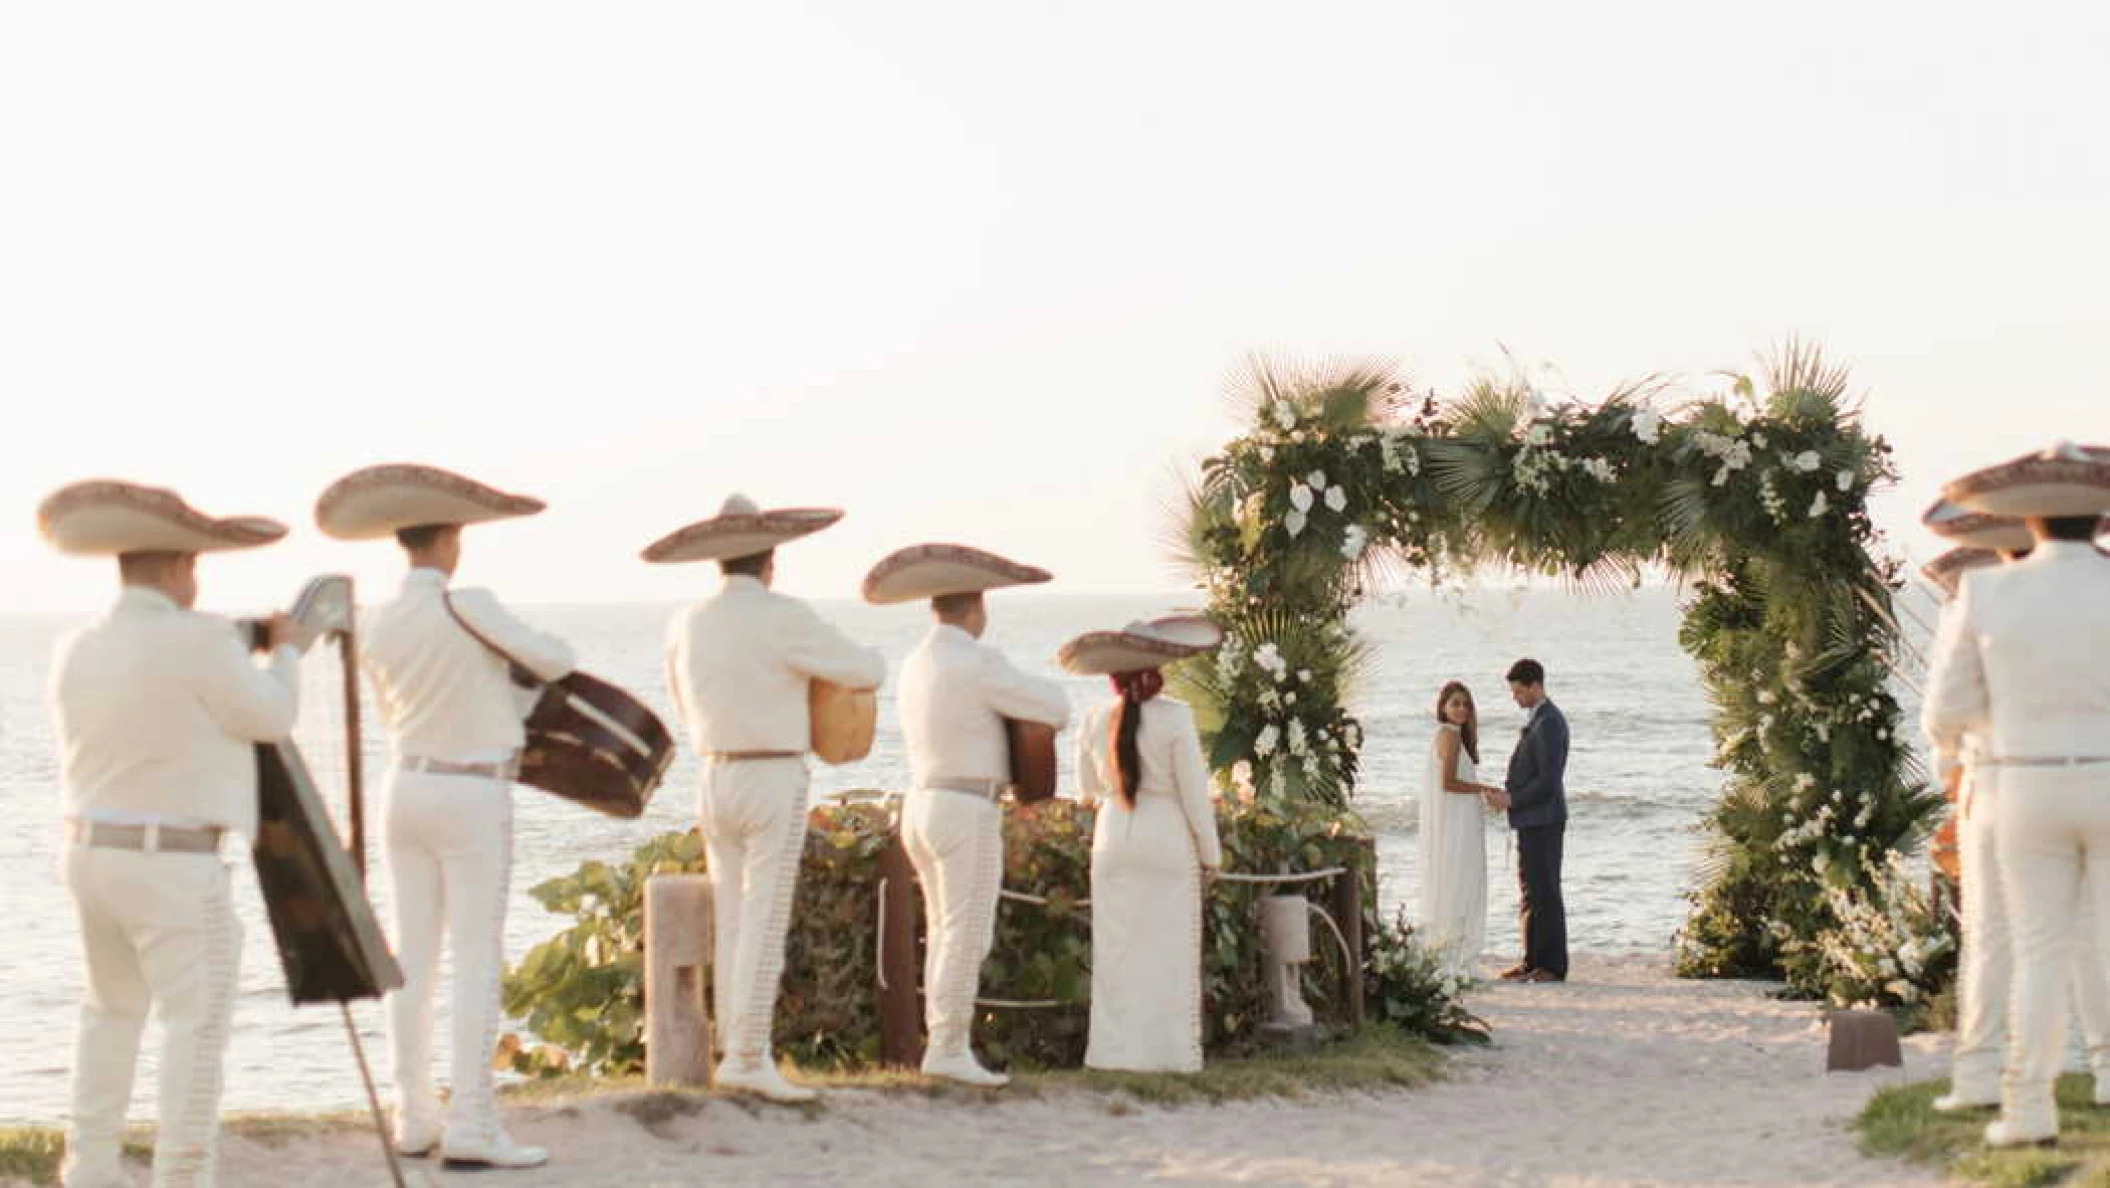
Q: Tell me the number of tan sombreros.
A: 8